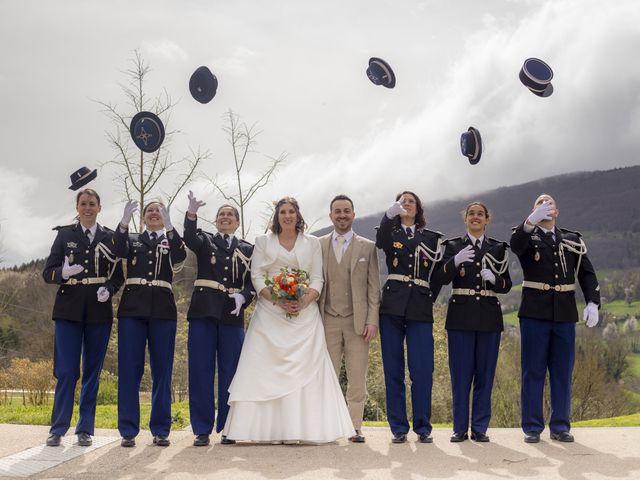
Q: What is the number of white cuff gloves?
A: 11